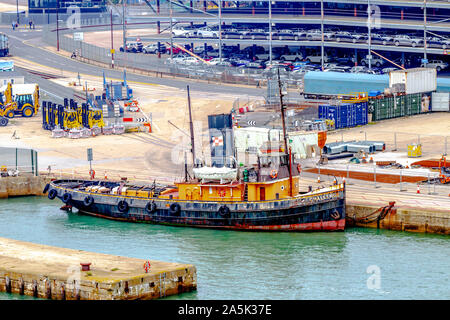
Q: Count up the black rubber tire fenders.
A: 8